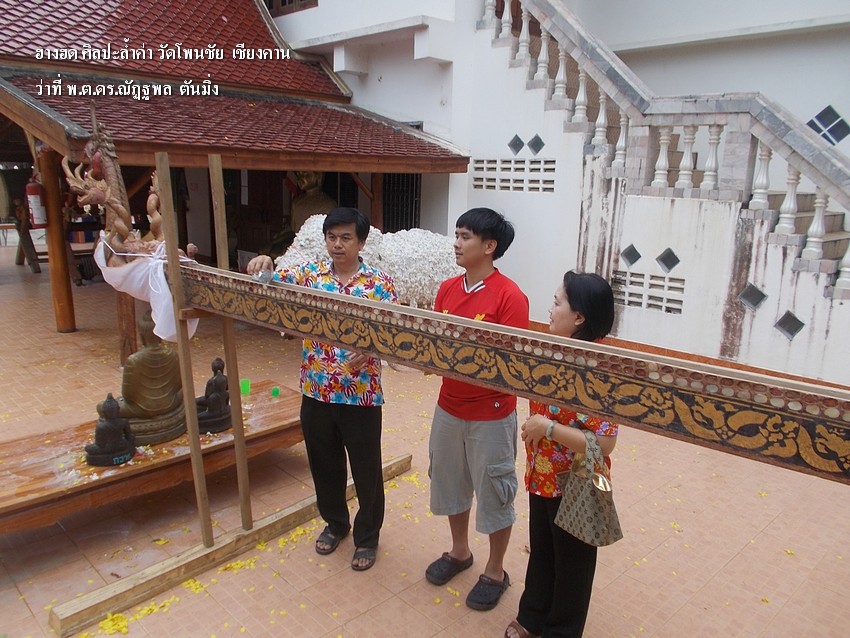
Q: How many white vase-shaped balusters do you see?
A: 15